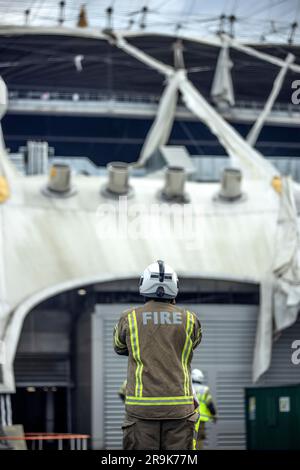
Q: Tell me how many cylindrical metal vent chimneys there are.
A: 4